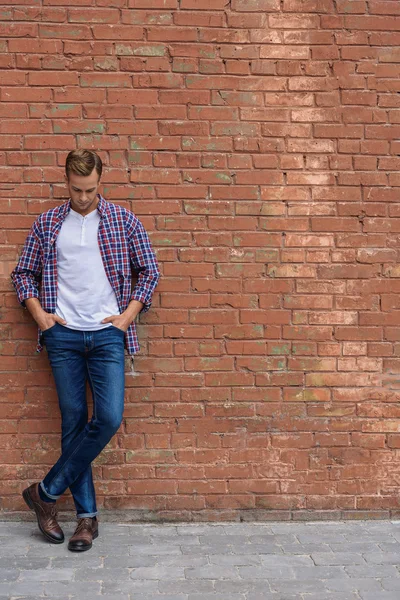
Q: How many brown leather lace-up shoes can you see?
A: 2